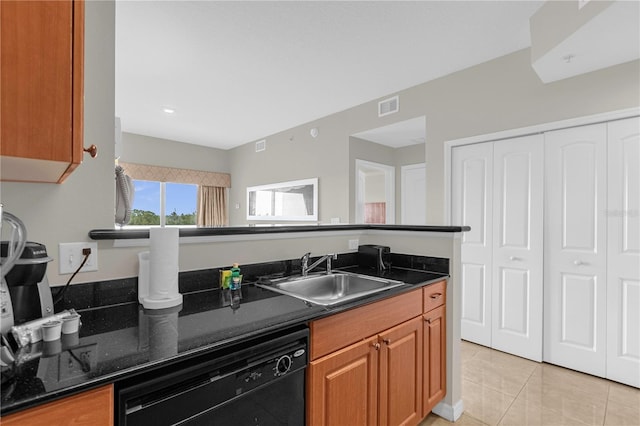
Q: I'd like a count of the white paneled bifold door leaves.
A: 4